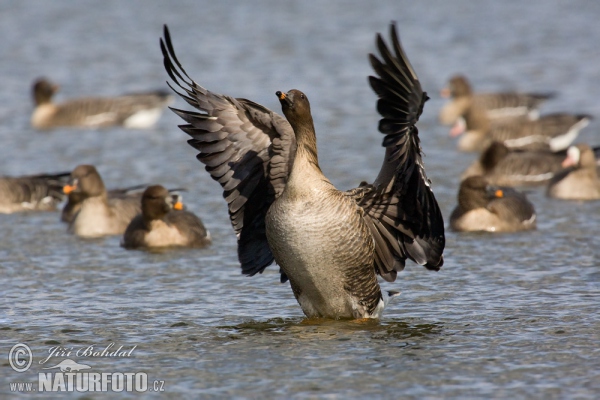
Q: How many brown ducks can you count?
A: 10